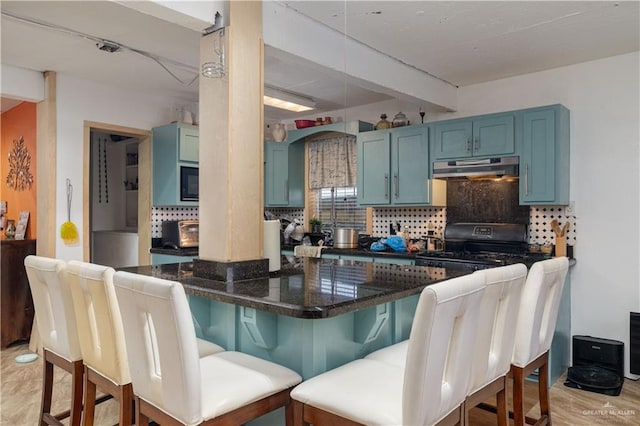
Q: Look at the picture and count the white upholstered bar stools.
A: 6